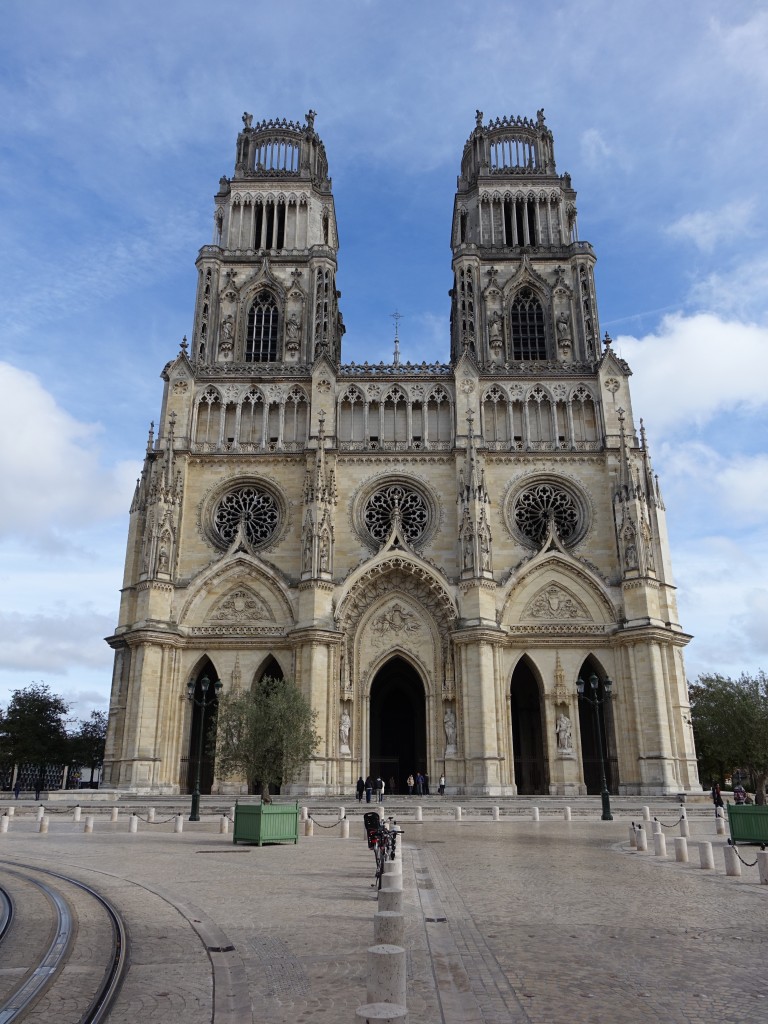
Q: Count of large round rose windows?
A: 3